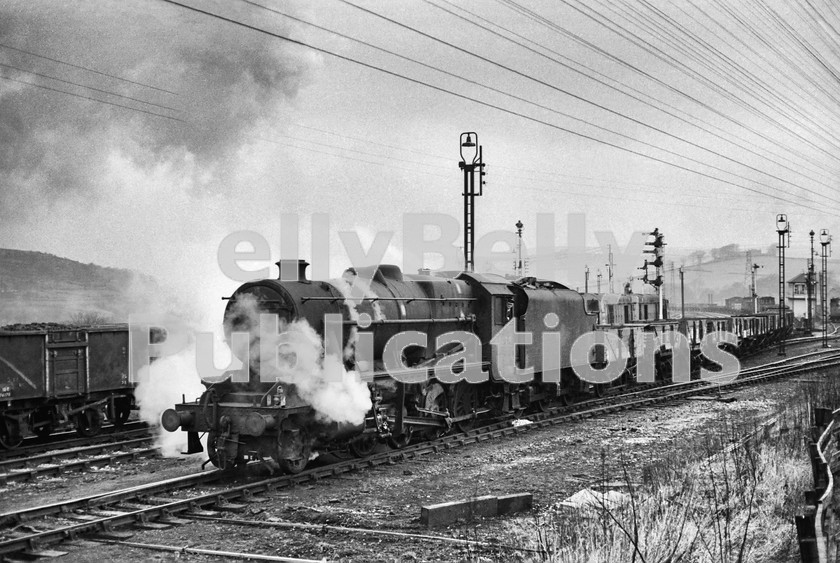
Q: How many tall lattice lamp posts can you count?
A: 3